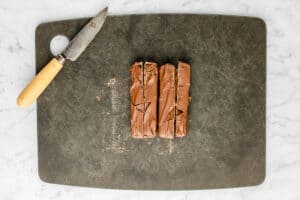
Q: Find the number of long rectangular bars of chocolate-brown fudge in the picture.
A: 4